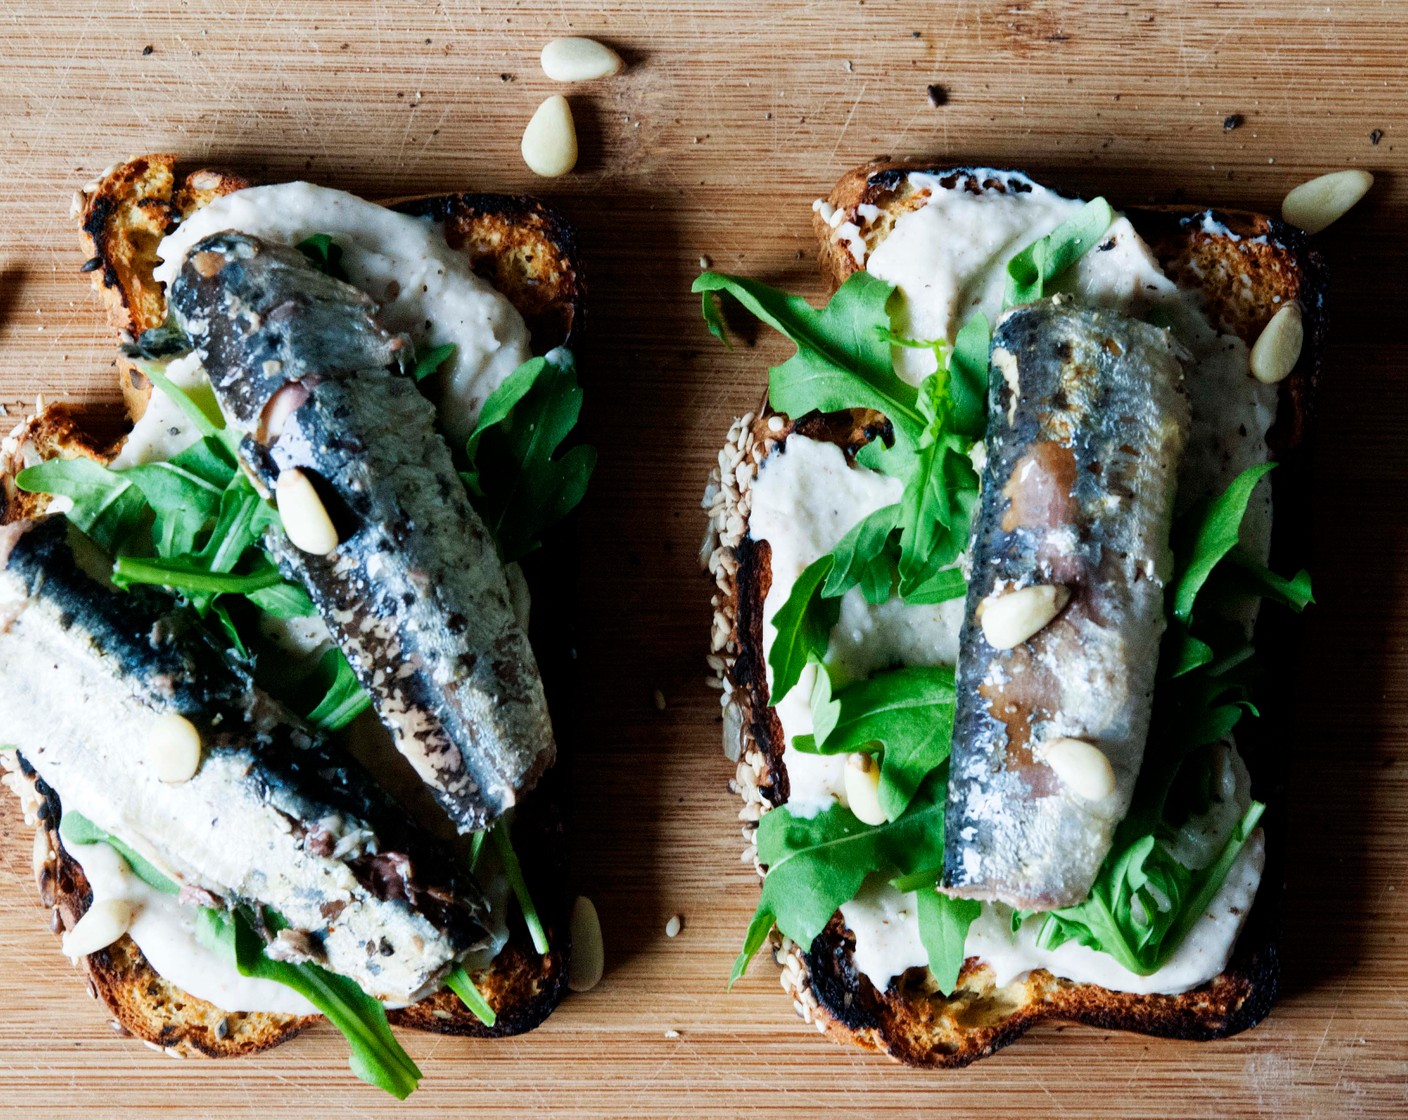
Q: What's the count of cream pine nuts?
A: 11